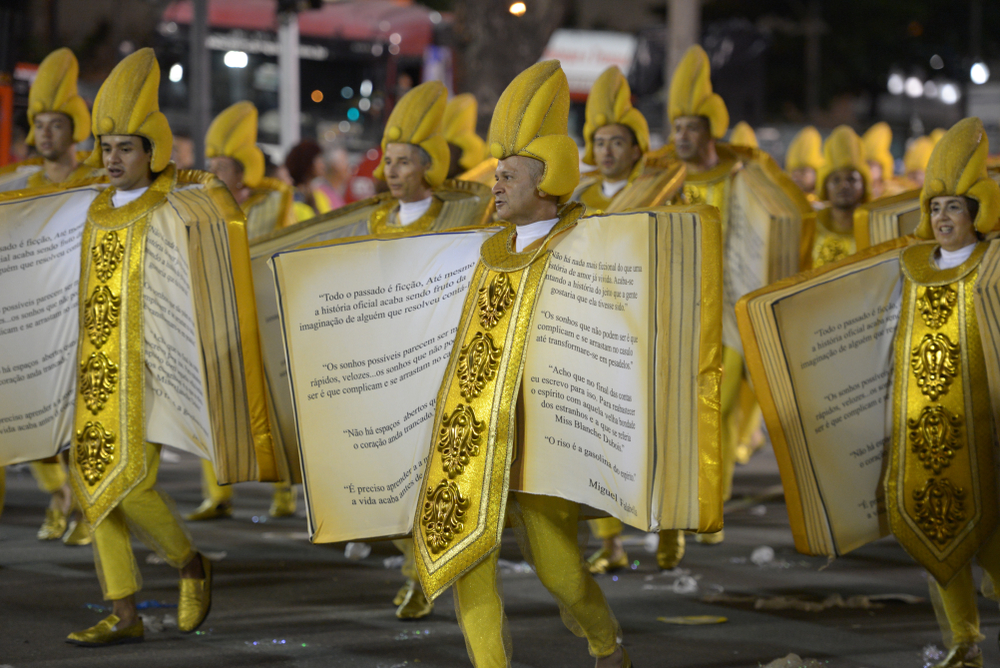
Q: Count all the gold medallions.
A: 12